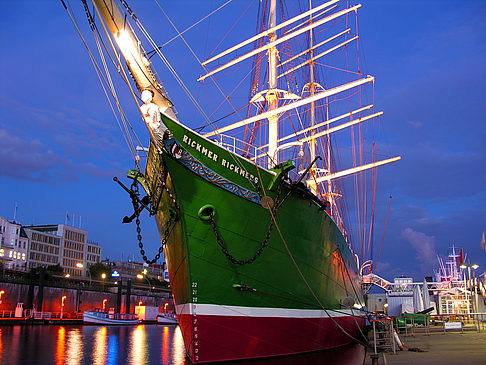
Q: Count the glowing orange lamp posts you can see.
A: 5